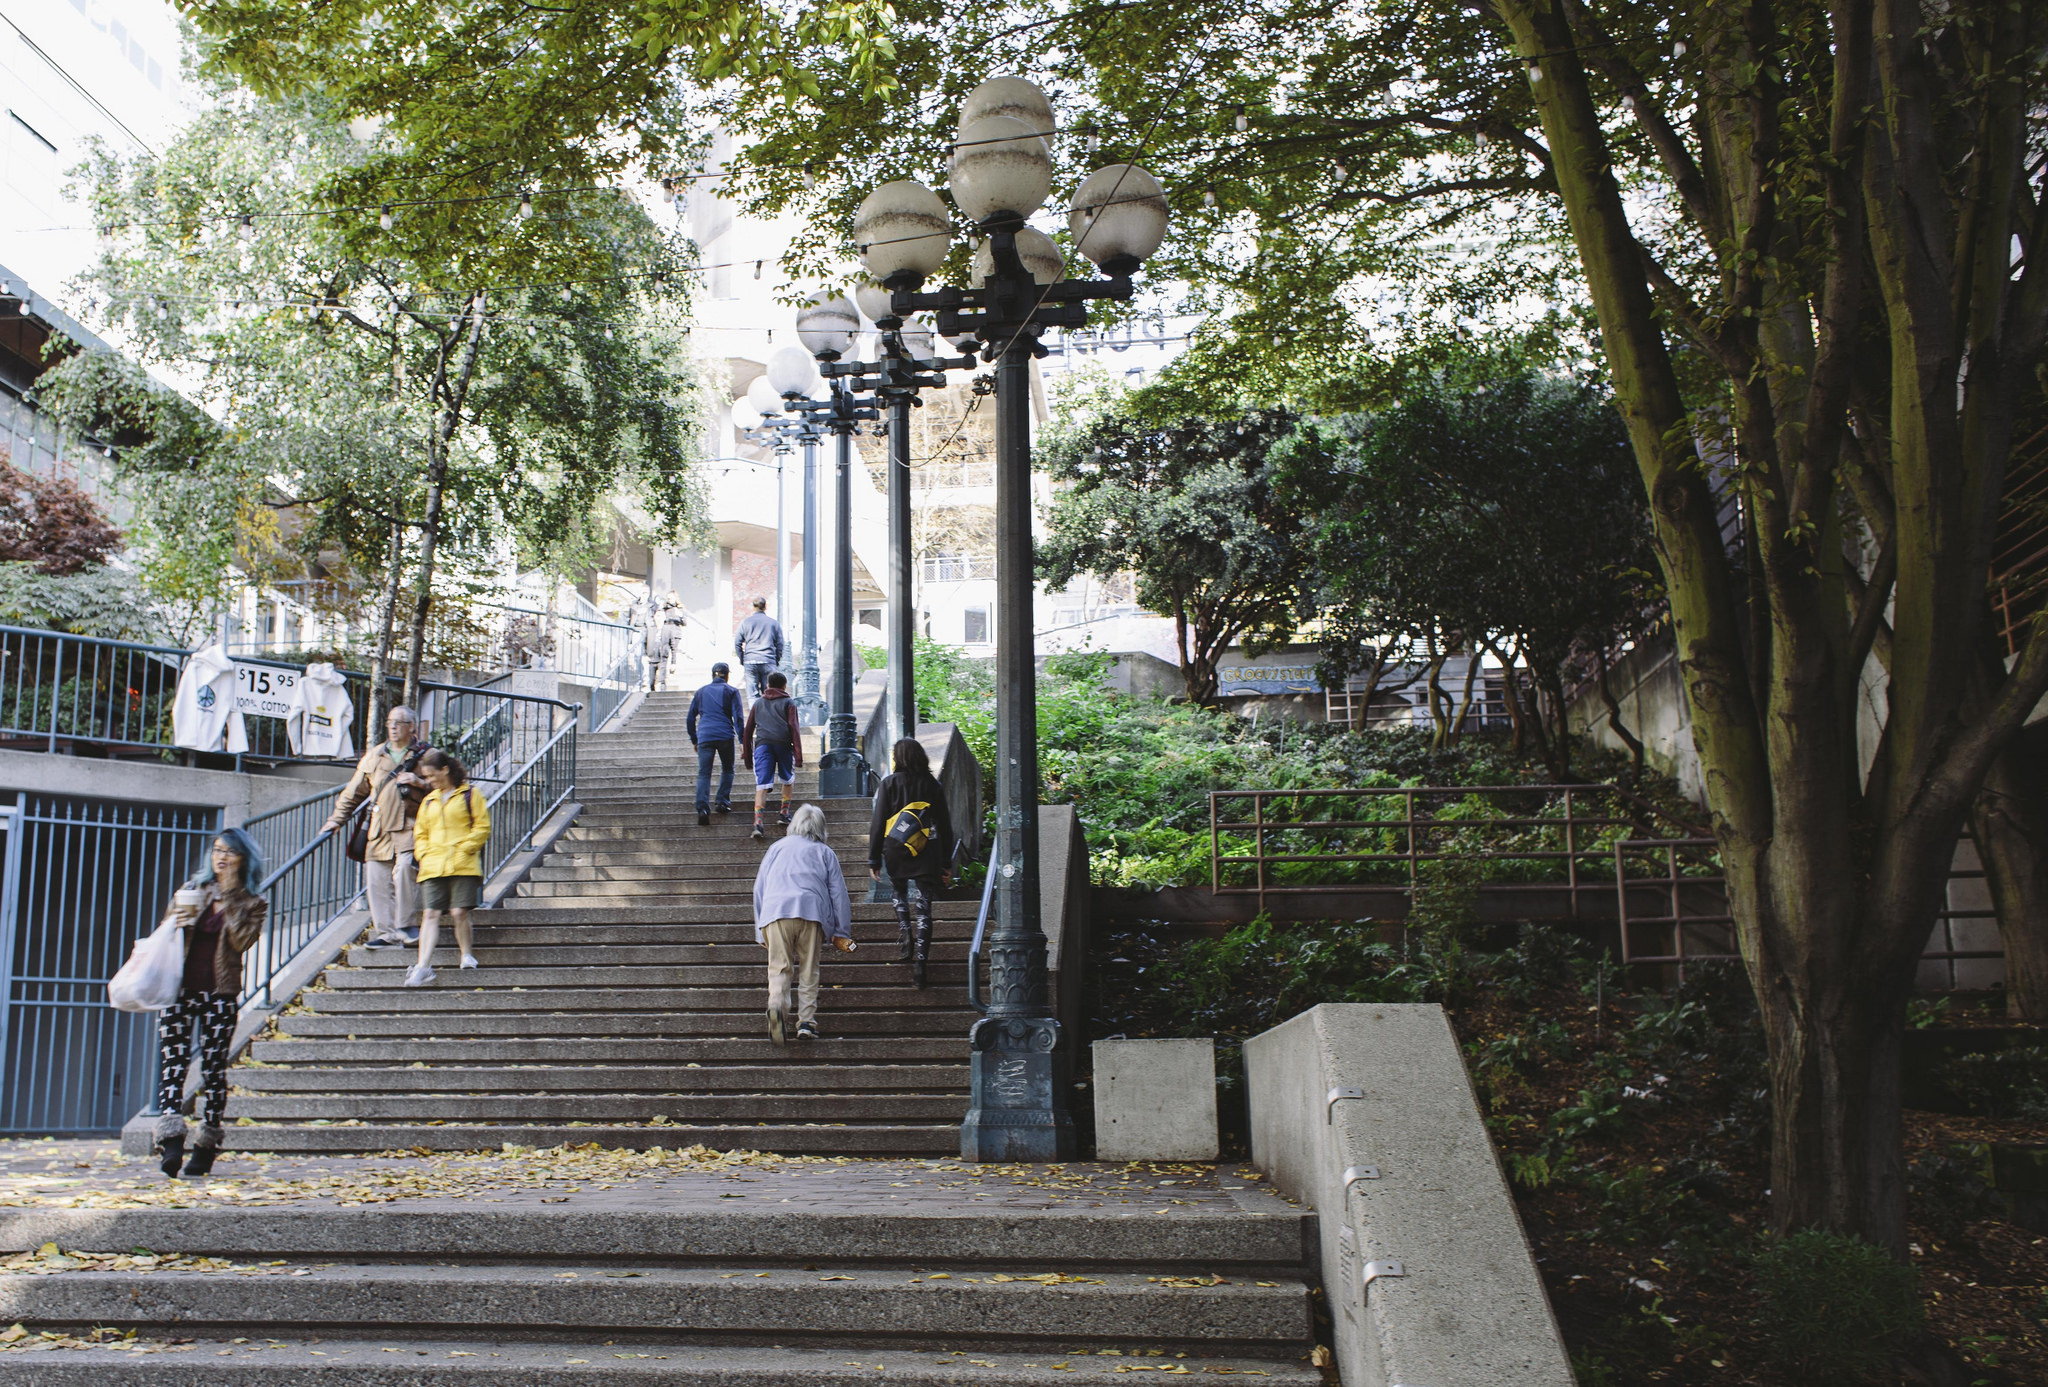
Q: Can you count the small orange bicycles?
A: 0